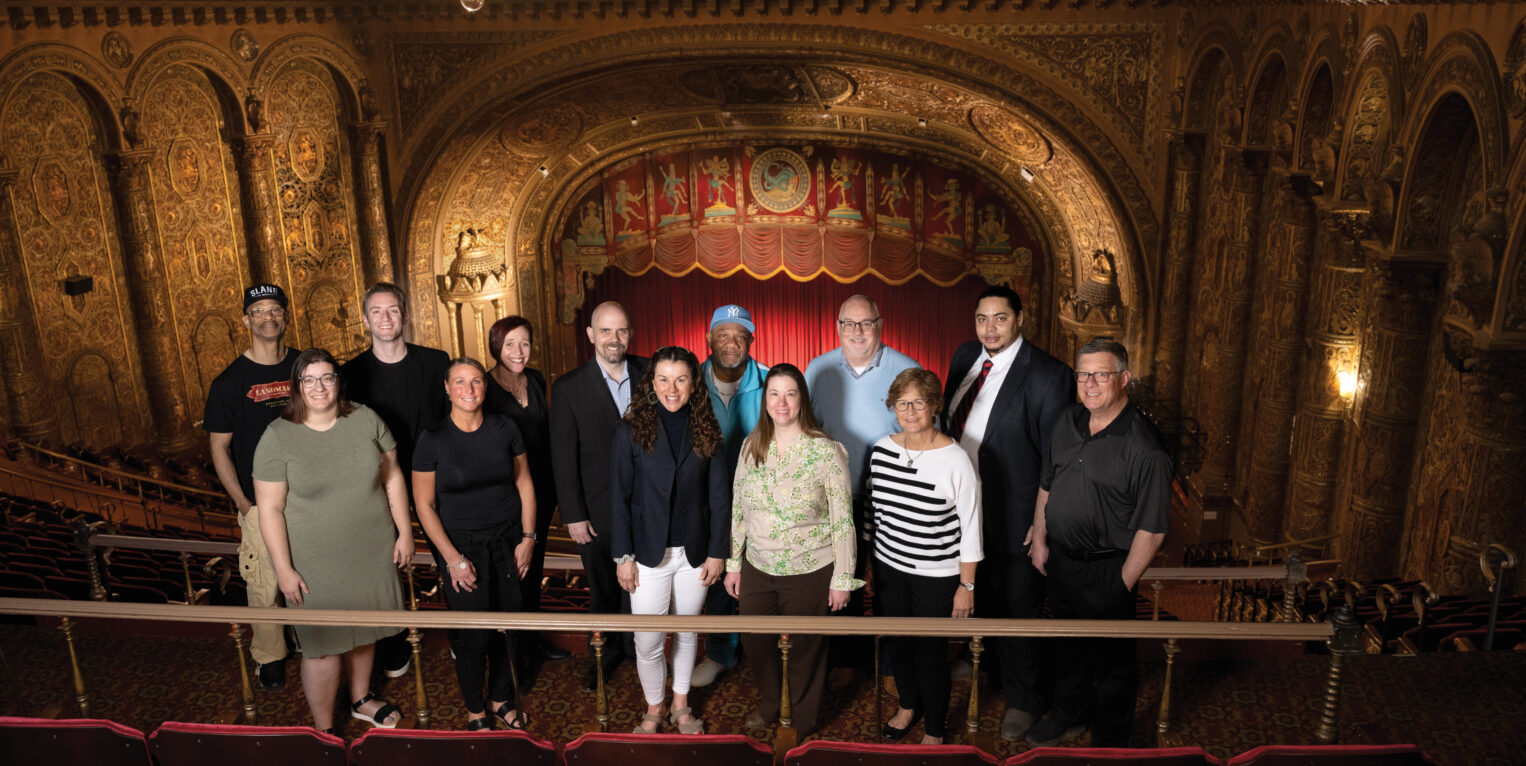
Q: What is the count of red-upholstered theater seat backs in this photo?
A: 7